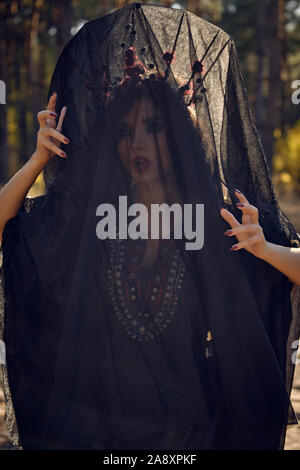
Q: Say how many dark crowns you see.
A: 1